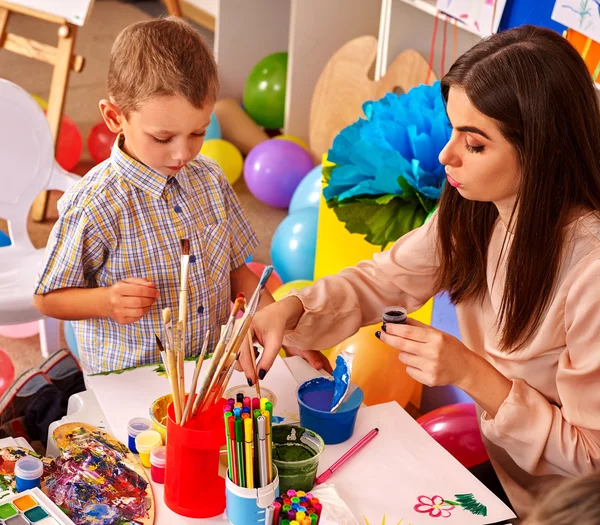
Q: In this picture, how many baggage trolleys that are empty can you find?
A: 0